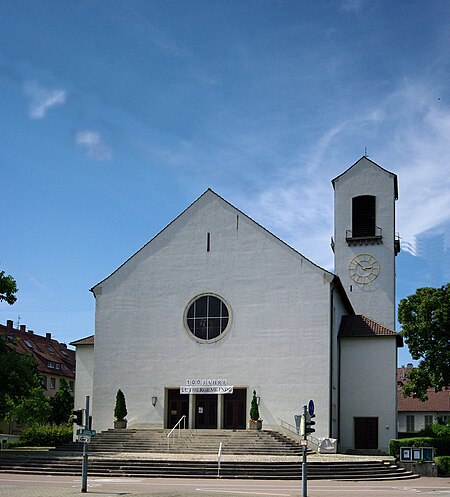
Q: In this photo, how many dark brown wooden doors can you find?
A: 4